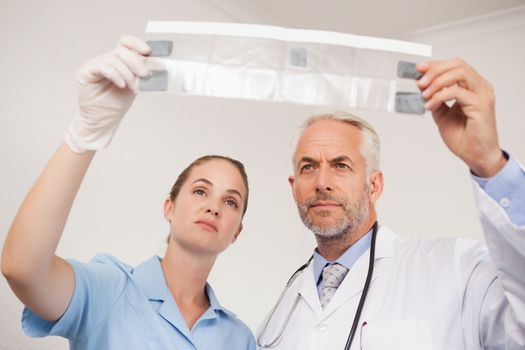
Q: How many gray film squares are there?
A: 5